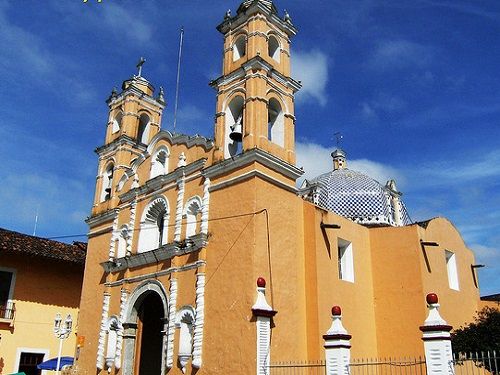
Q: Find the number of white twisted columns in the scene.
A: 8